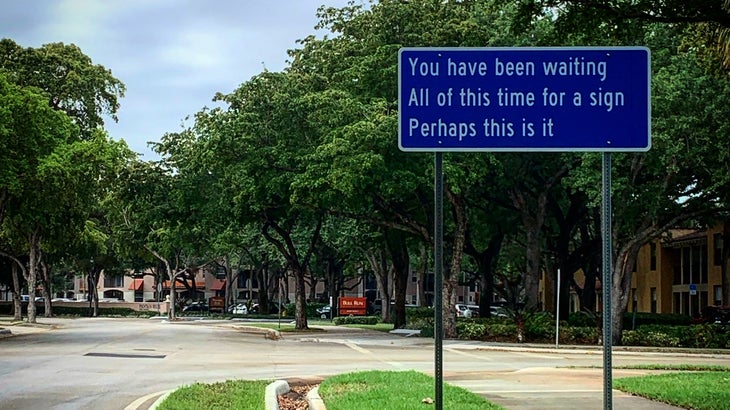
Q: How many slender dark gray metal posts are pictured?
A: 2